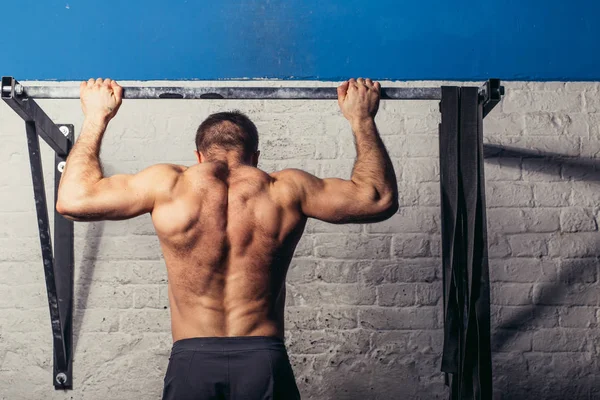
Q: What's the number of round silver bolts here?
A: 3